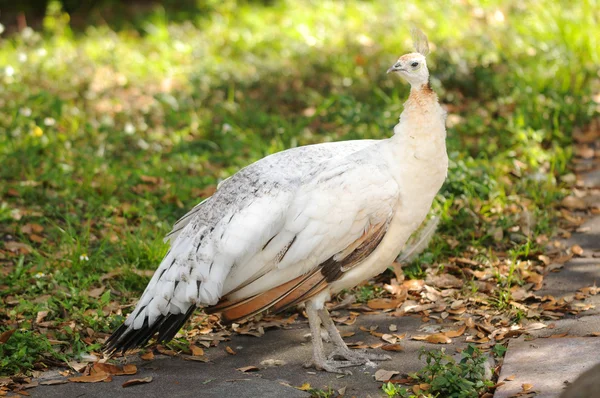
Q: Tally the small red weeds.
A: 0